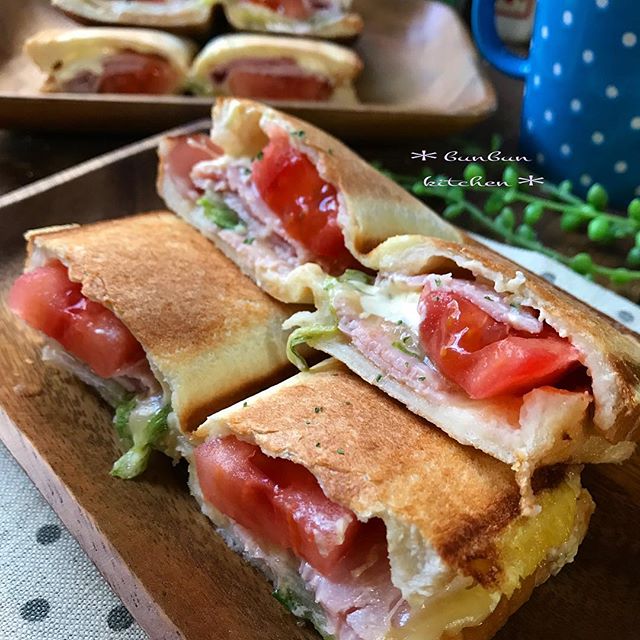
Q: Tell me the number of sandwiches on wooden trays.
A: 8